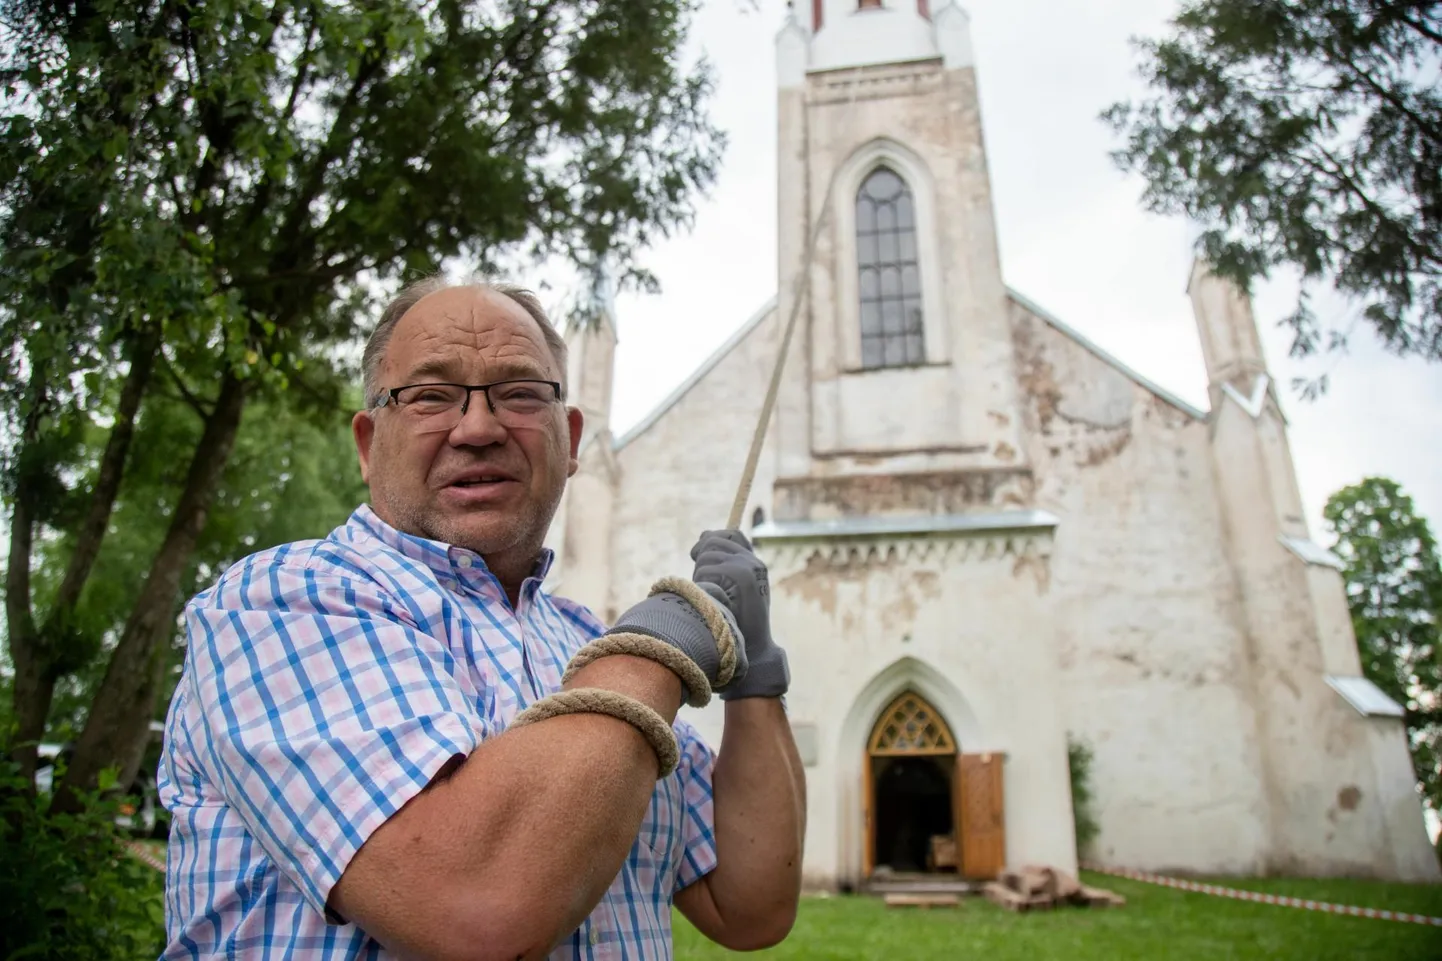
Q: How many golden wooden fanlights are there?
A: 1